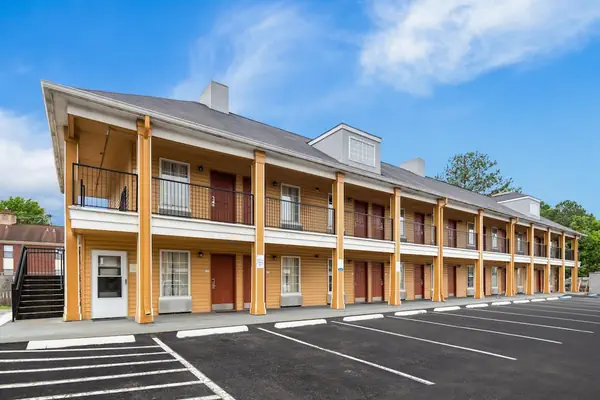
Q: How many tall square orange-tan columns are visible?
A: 12